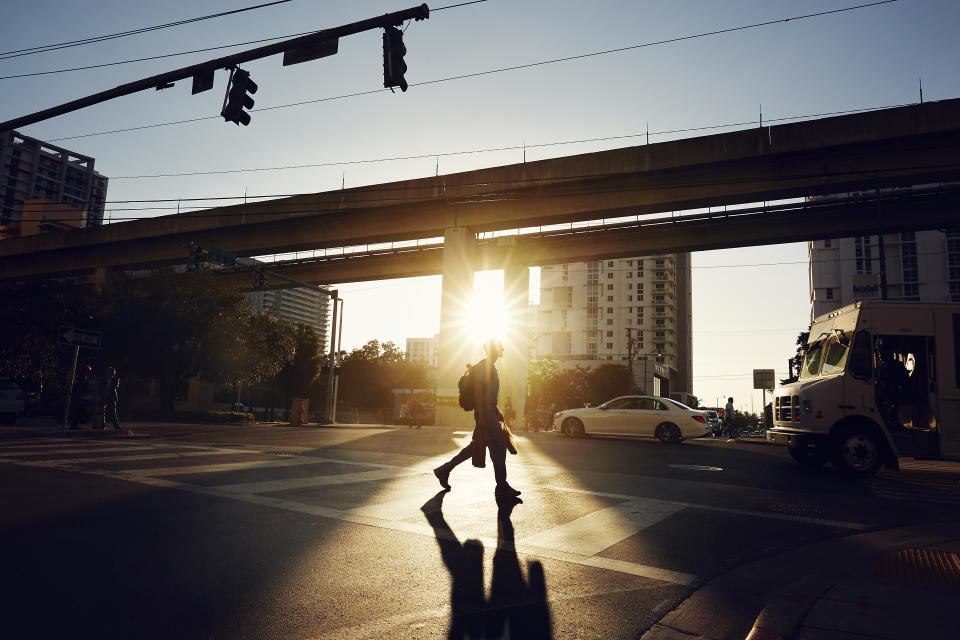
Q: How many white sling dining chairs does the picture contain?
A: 0